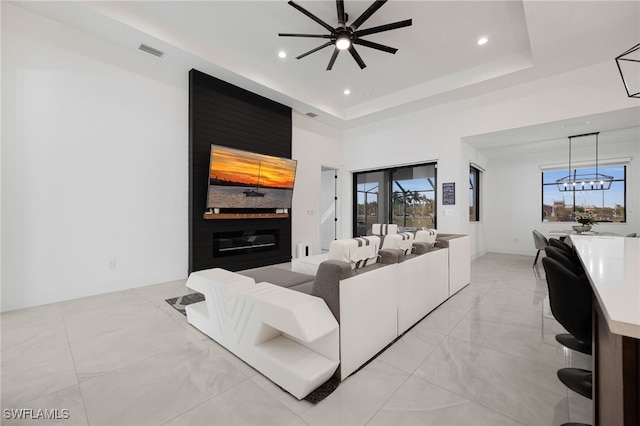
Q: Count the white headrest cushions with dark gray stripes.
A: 4